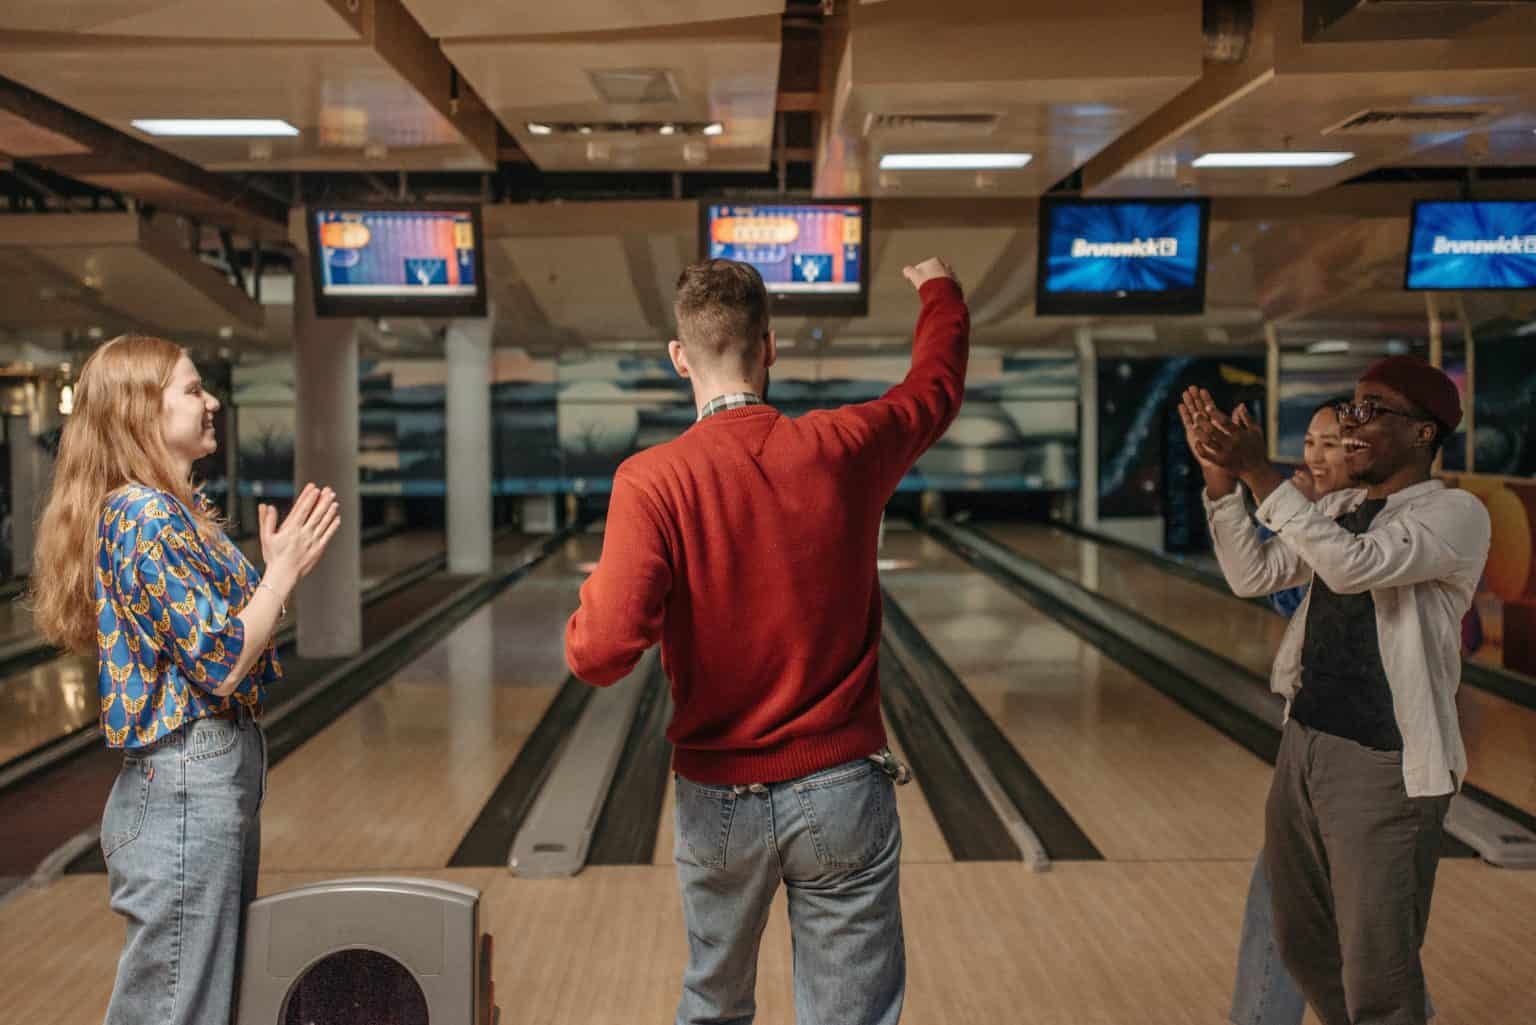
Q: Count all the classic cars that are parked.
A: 0